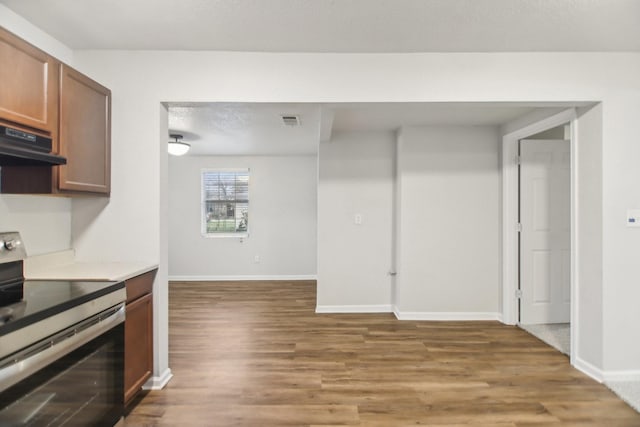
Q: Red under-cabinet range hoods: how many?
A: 0